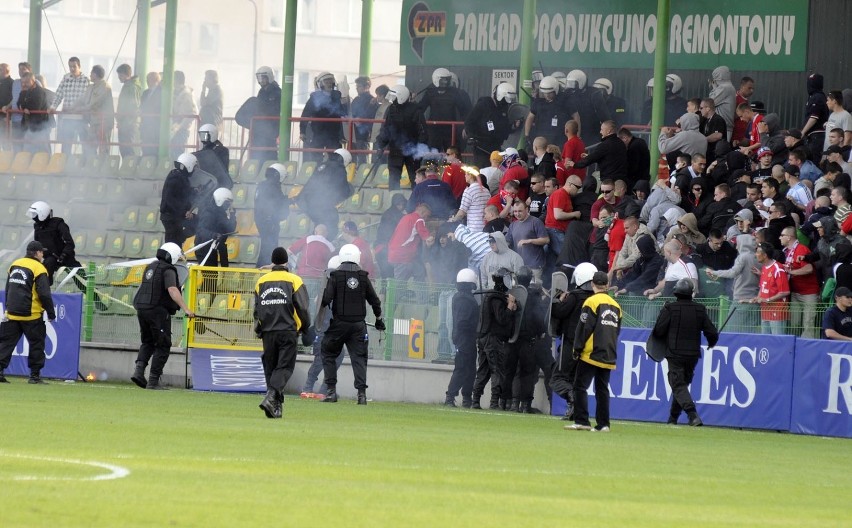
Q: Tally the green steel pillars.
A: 7